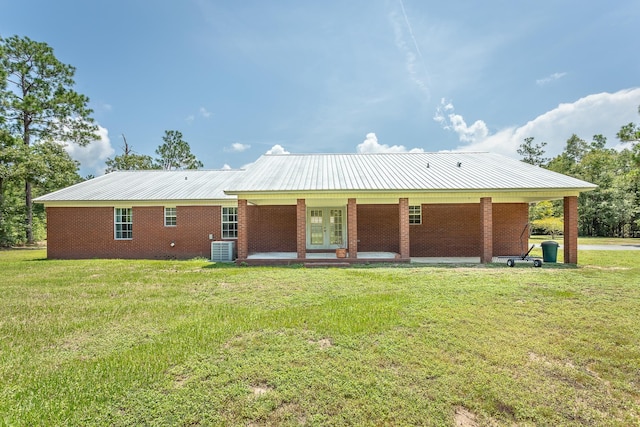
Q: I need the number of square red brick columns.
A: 6